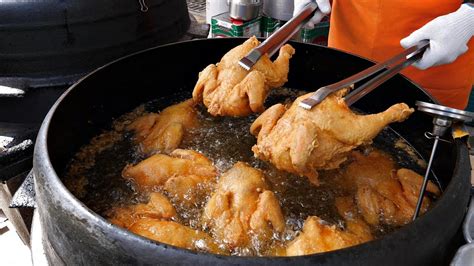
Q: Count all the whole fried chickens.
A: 8